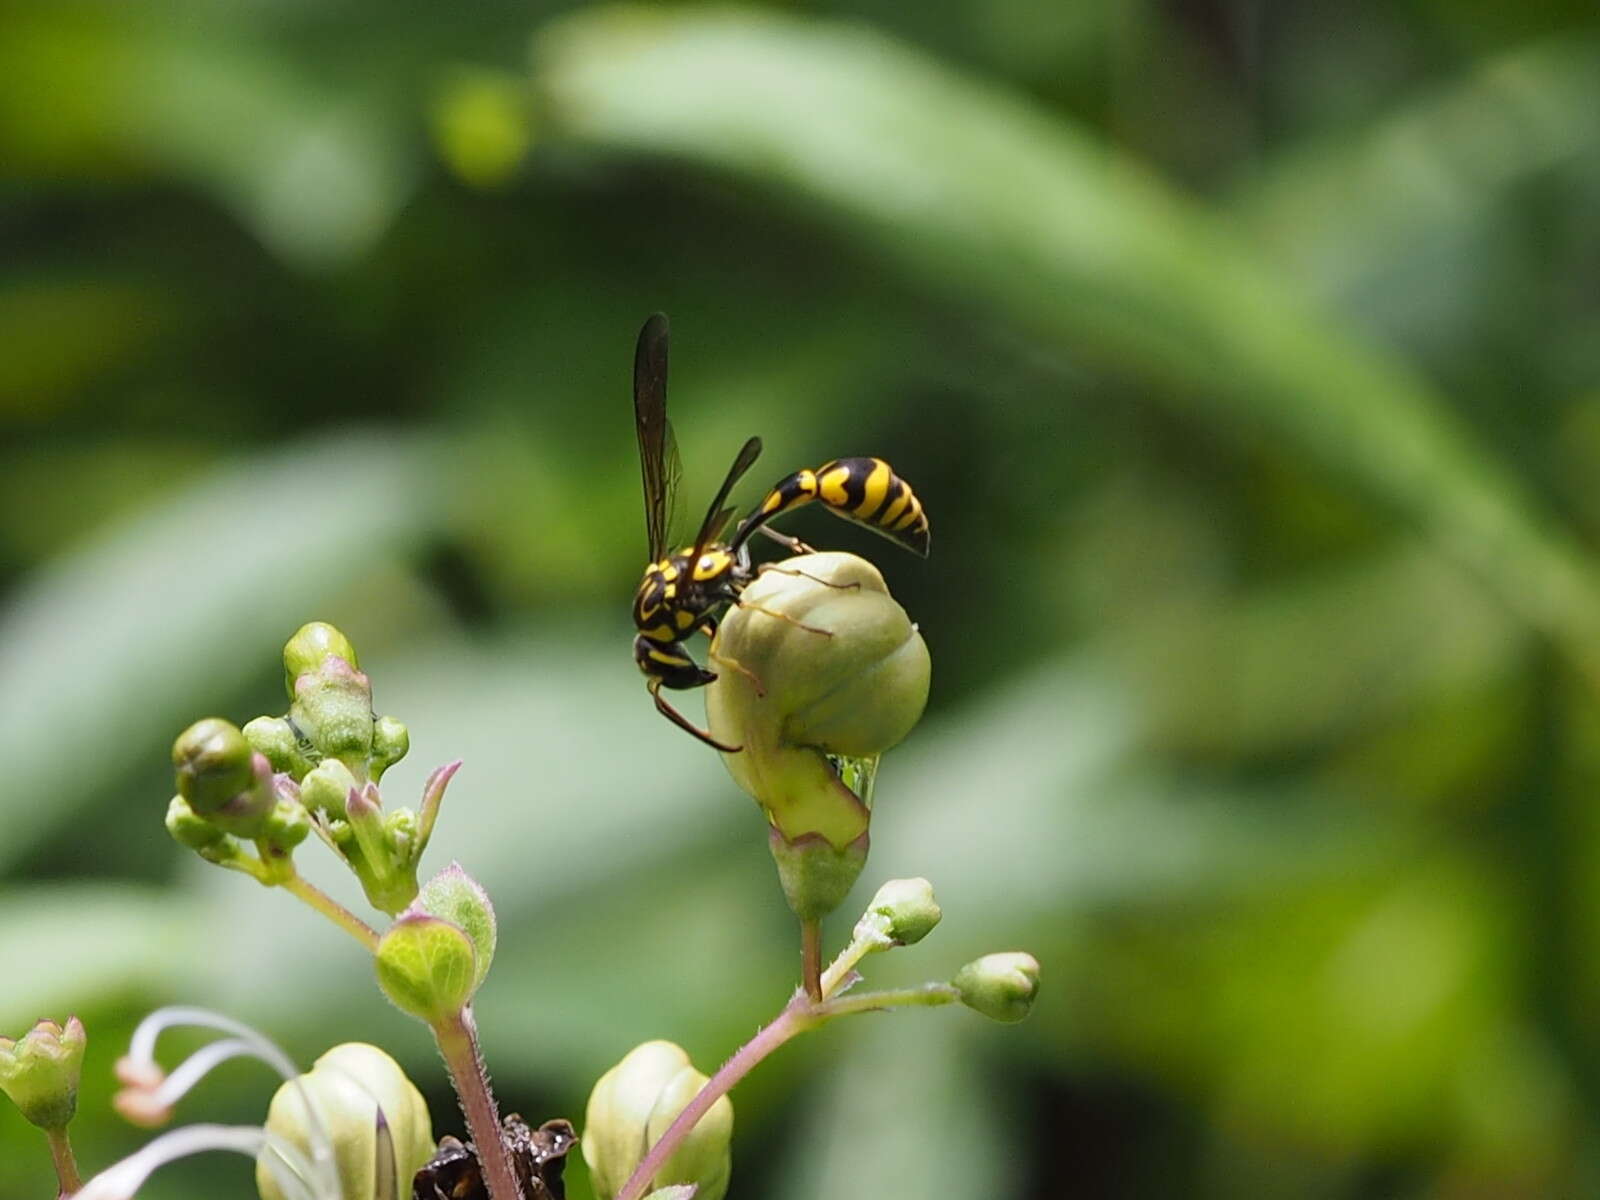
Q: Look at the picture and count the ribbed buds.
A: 3